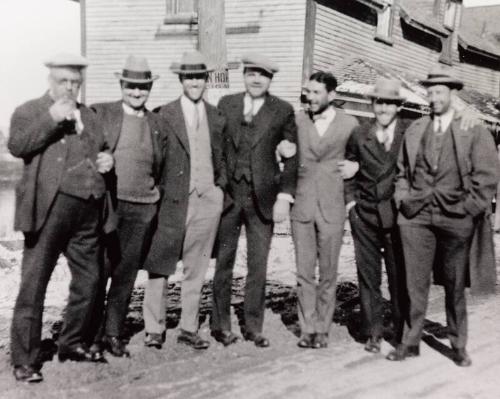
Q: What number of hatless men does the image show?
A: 1